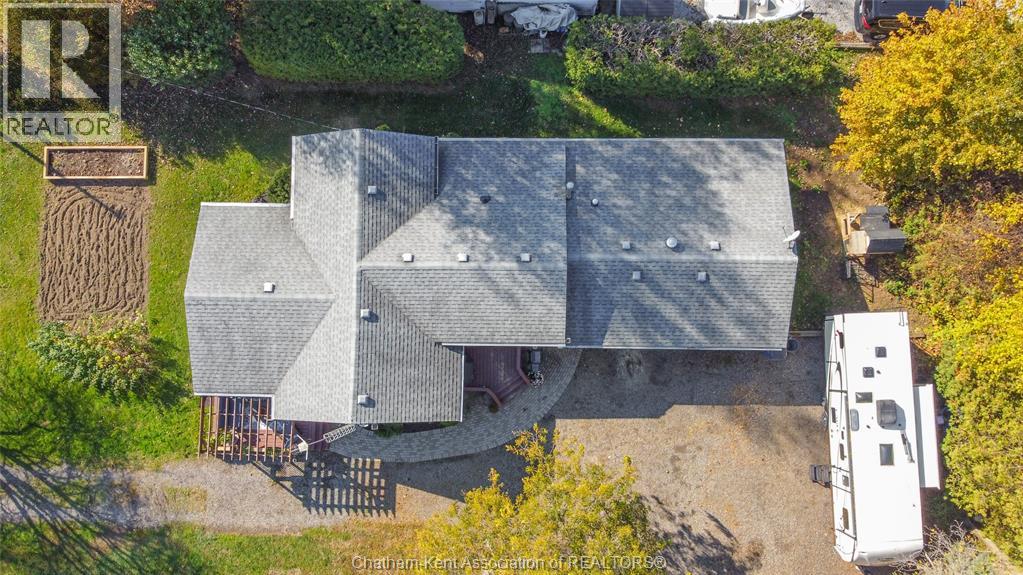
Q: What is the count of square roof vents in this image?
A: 11